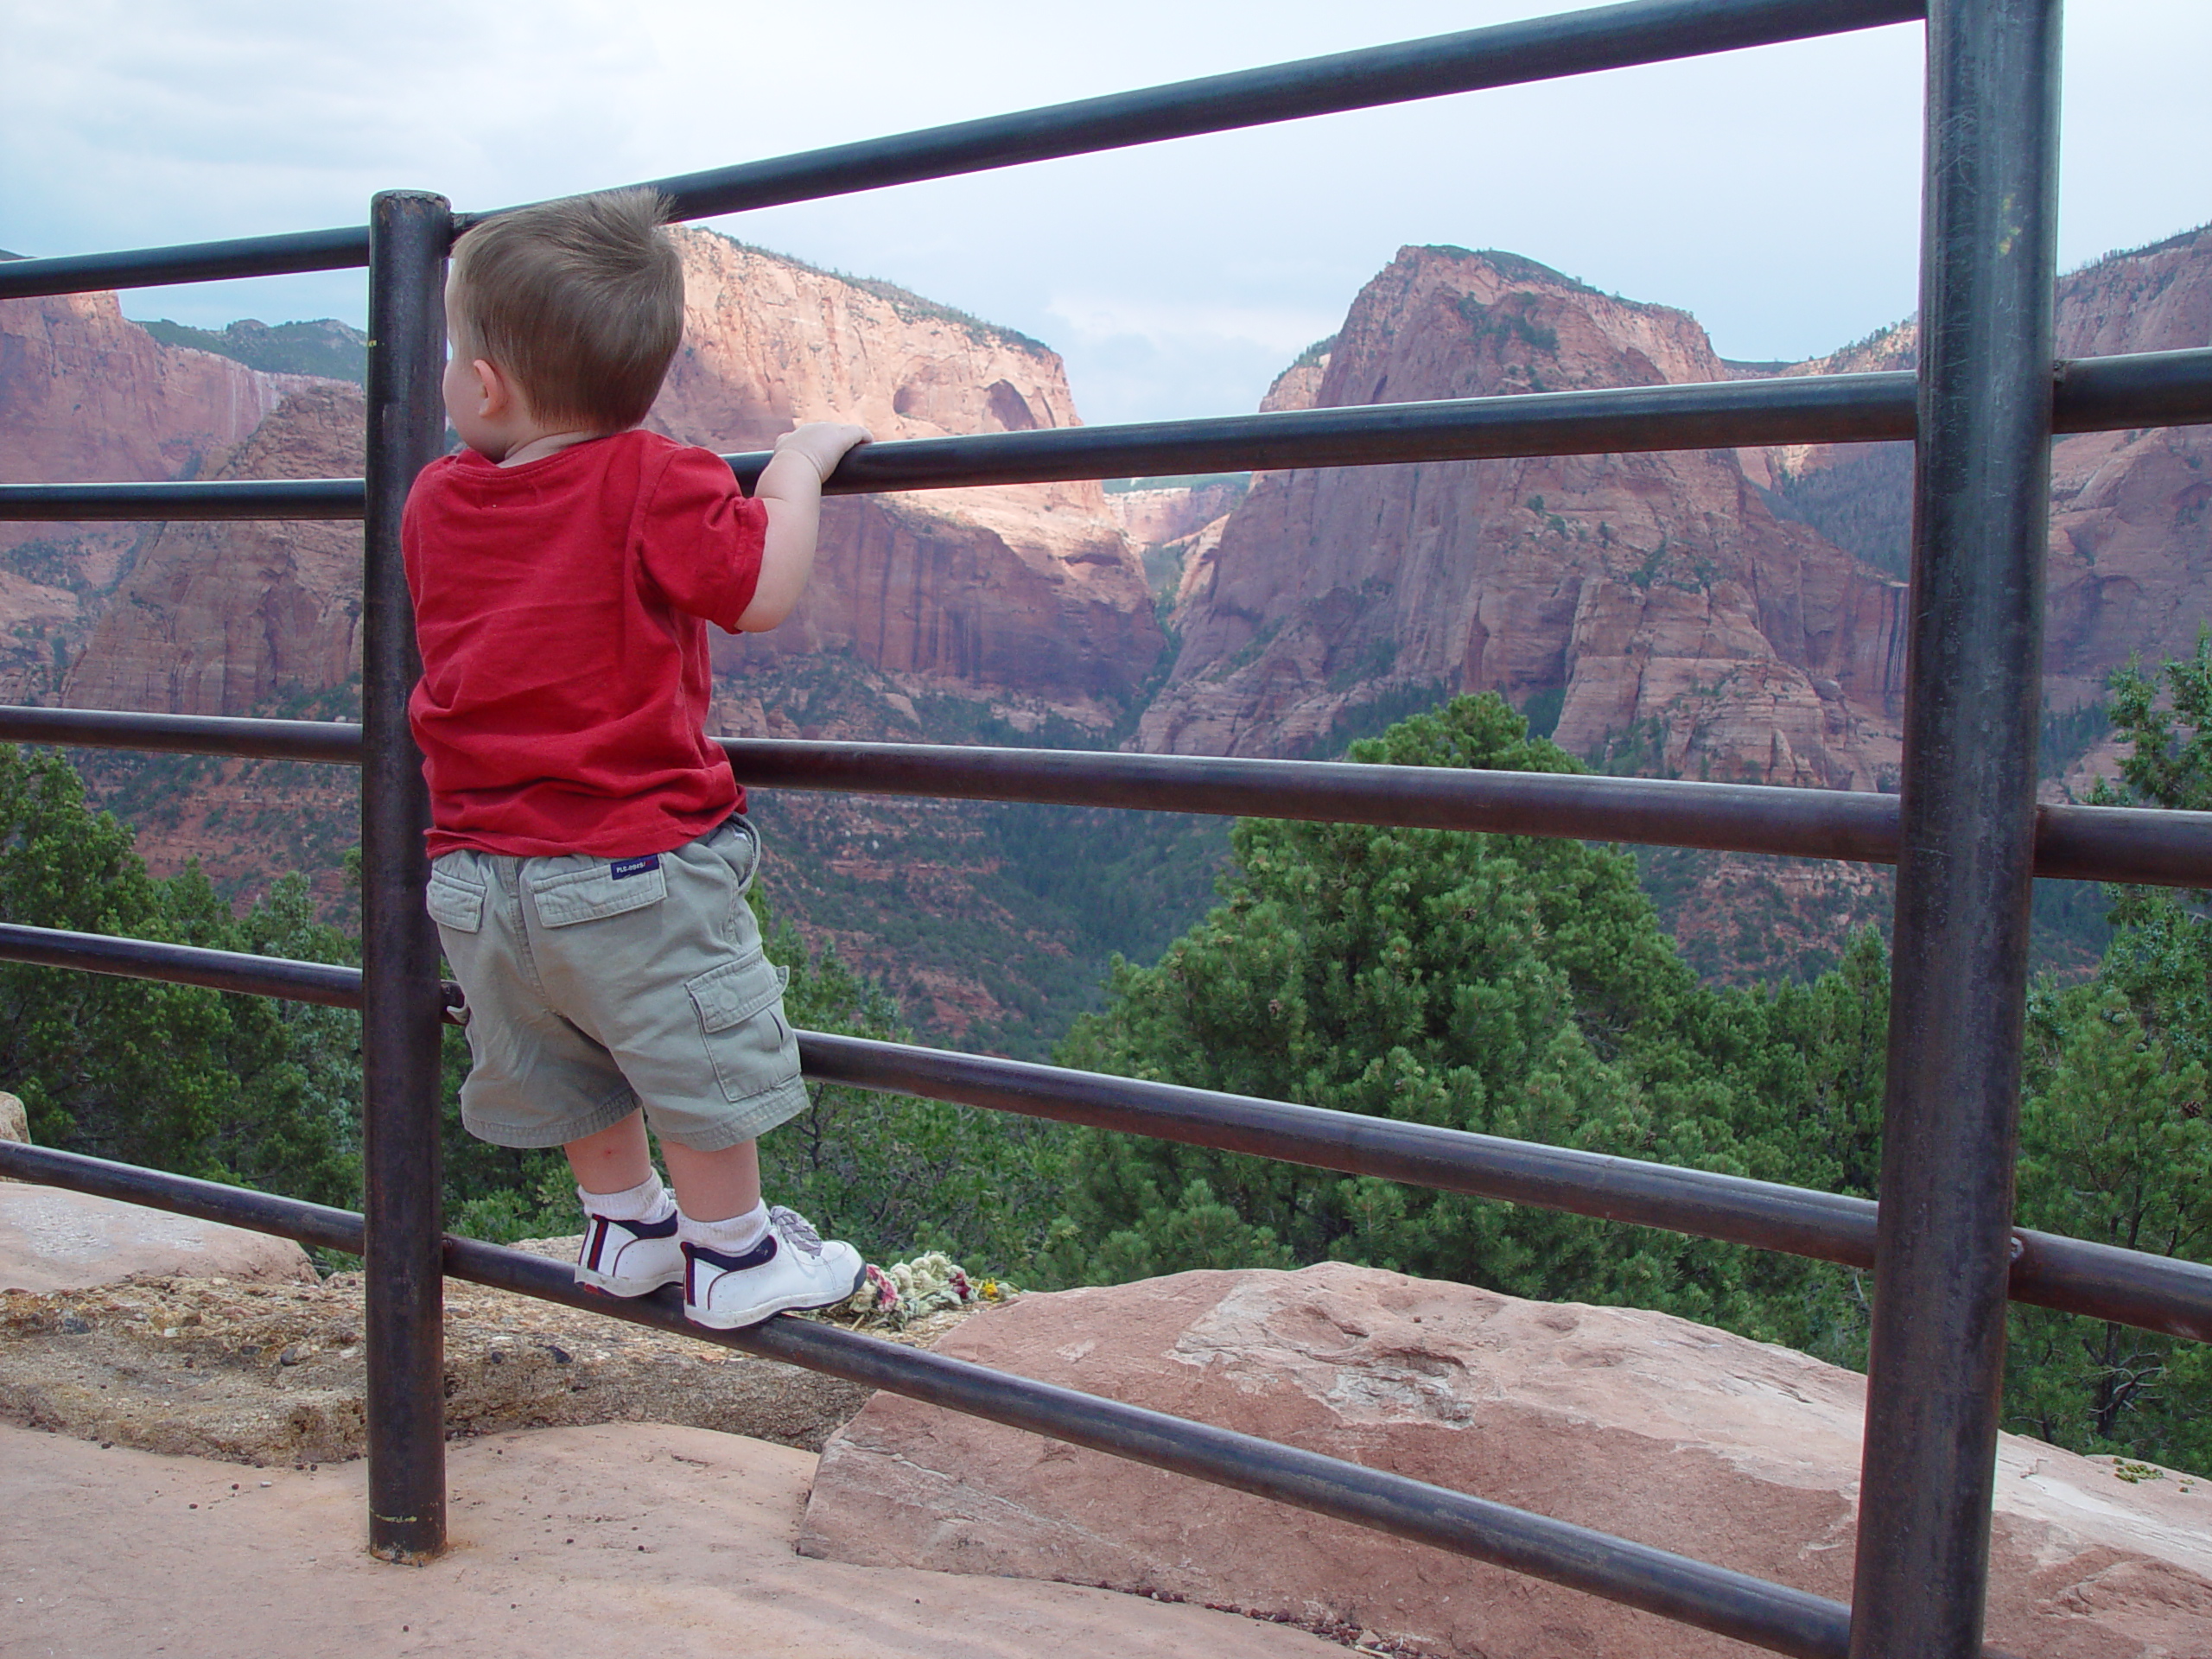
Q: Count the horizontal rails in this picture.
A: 5